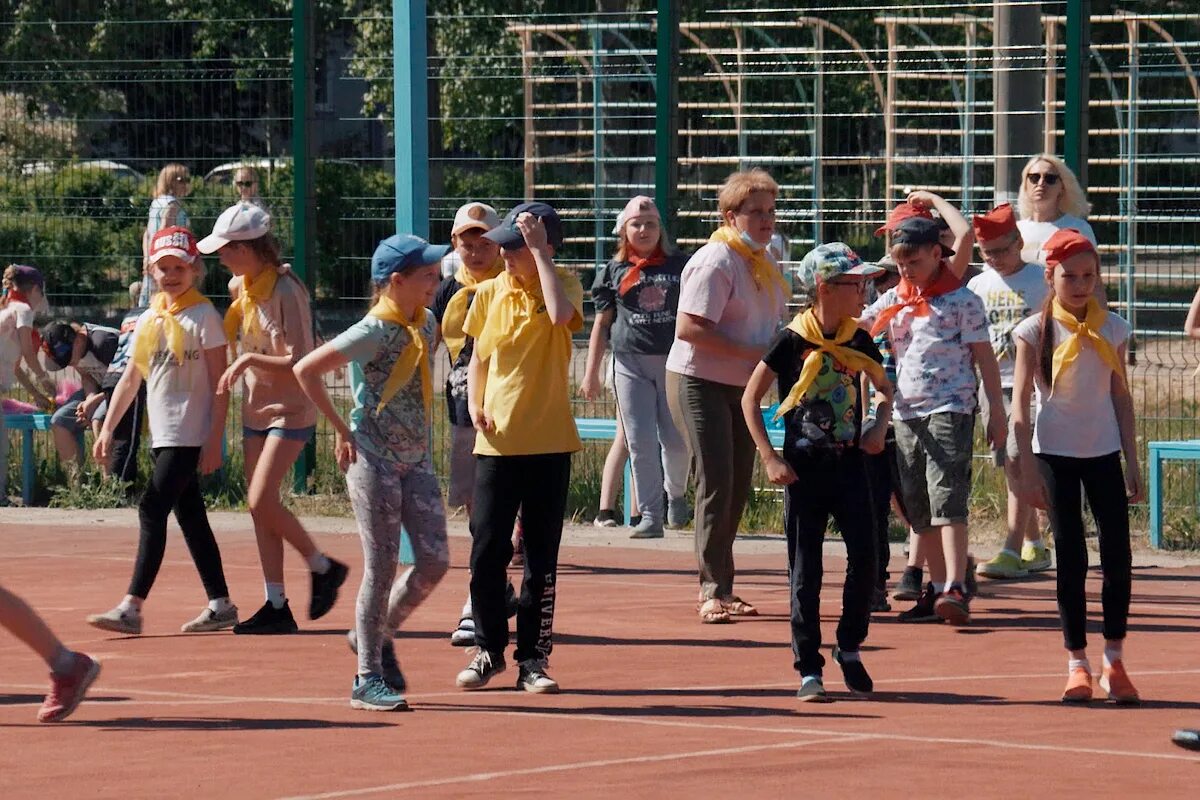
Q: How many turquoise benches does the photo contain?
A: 3